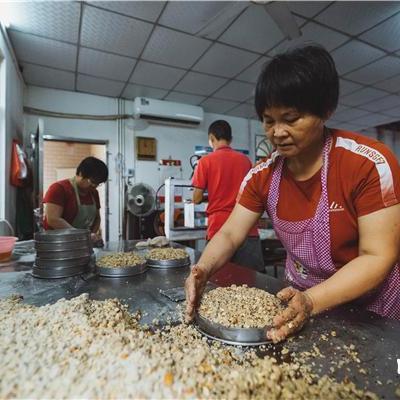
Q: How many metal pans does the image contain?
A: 8